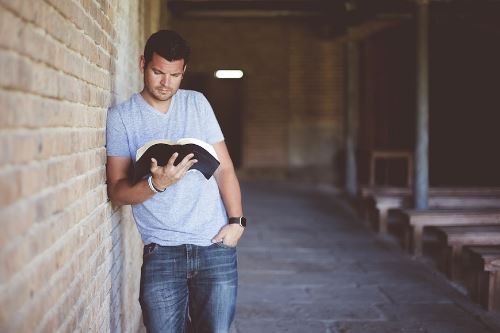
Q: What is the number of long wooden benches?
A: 5